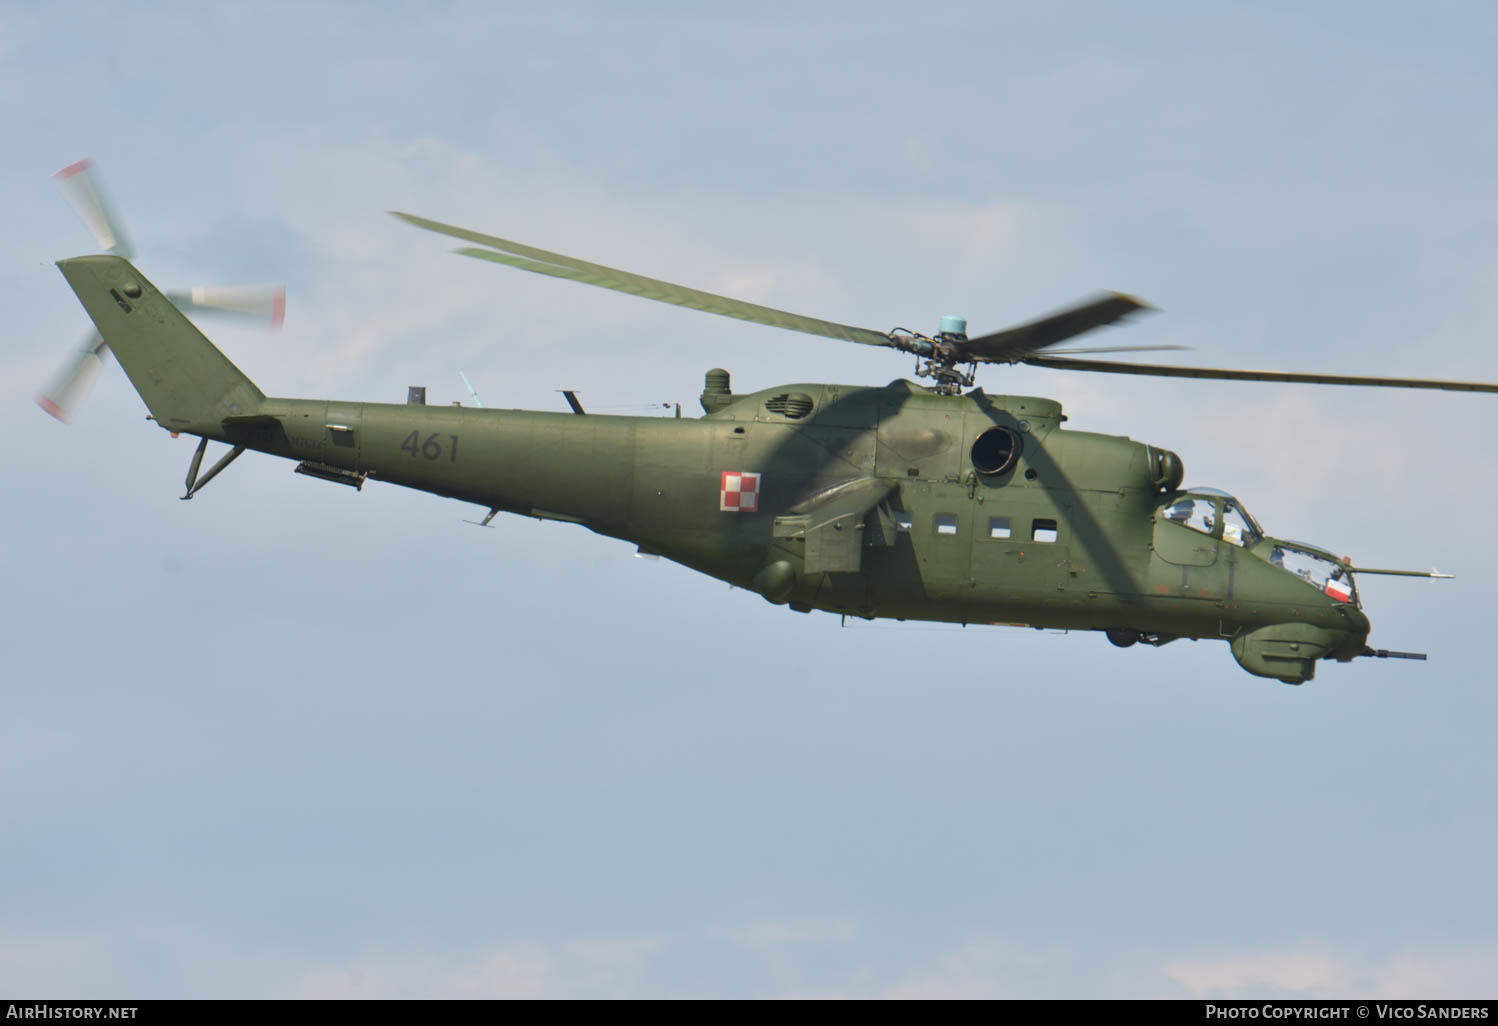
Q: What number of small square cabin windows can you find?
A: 4